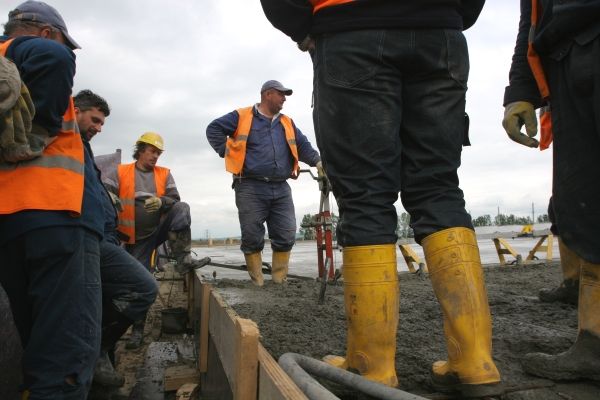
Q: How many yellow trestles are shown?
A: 3